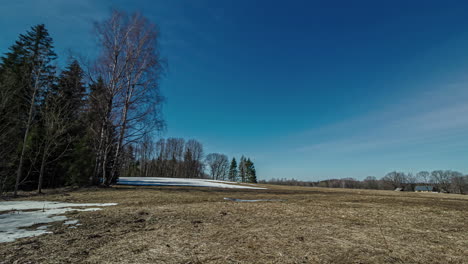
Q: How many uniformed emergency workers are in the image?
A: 0